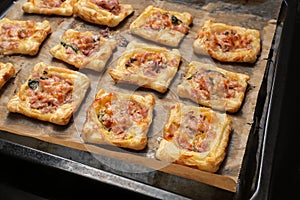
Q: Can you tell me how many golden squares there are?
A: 12